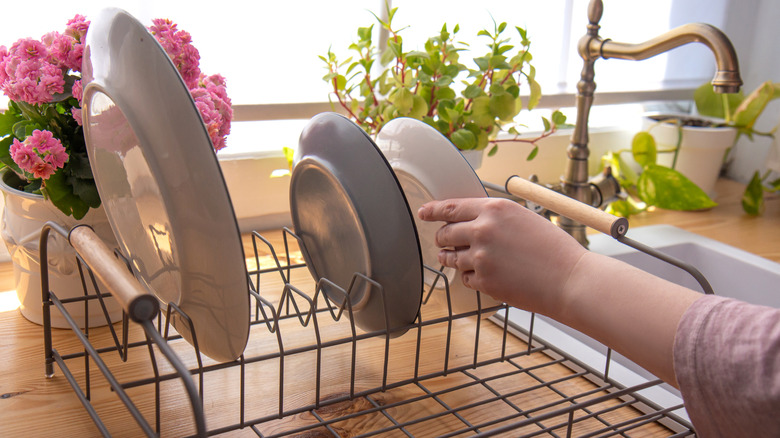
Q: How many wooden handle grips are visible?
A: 2